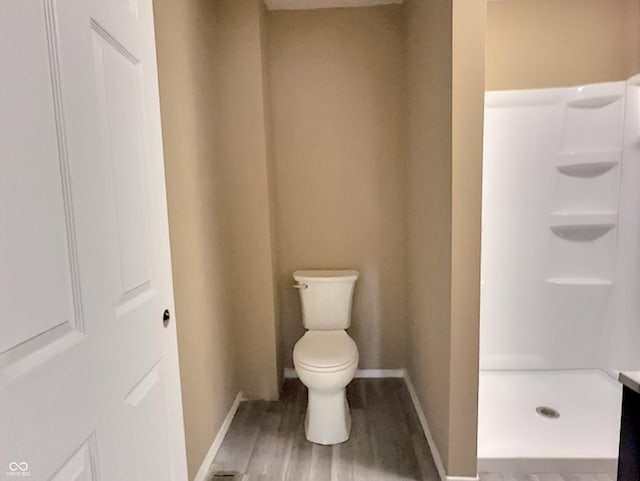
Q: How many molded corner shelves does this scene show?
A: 4